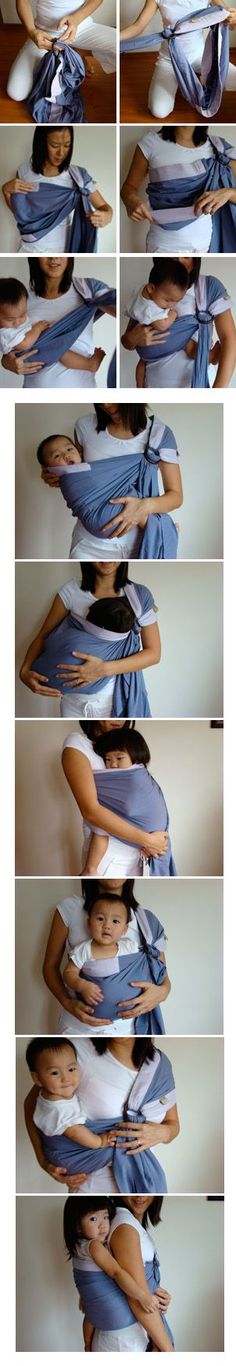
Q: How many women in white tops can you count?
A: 12